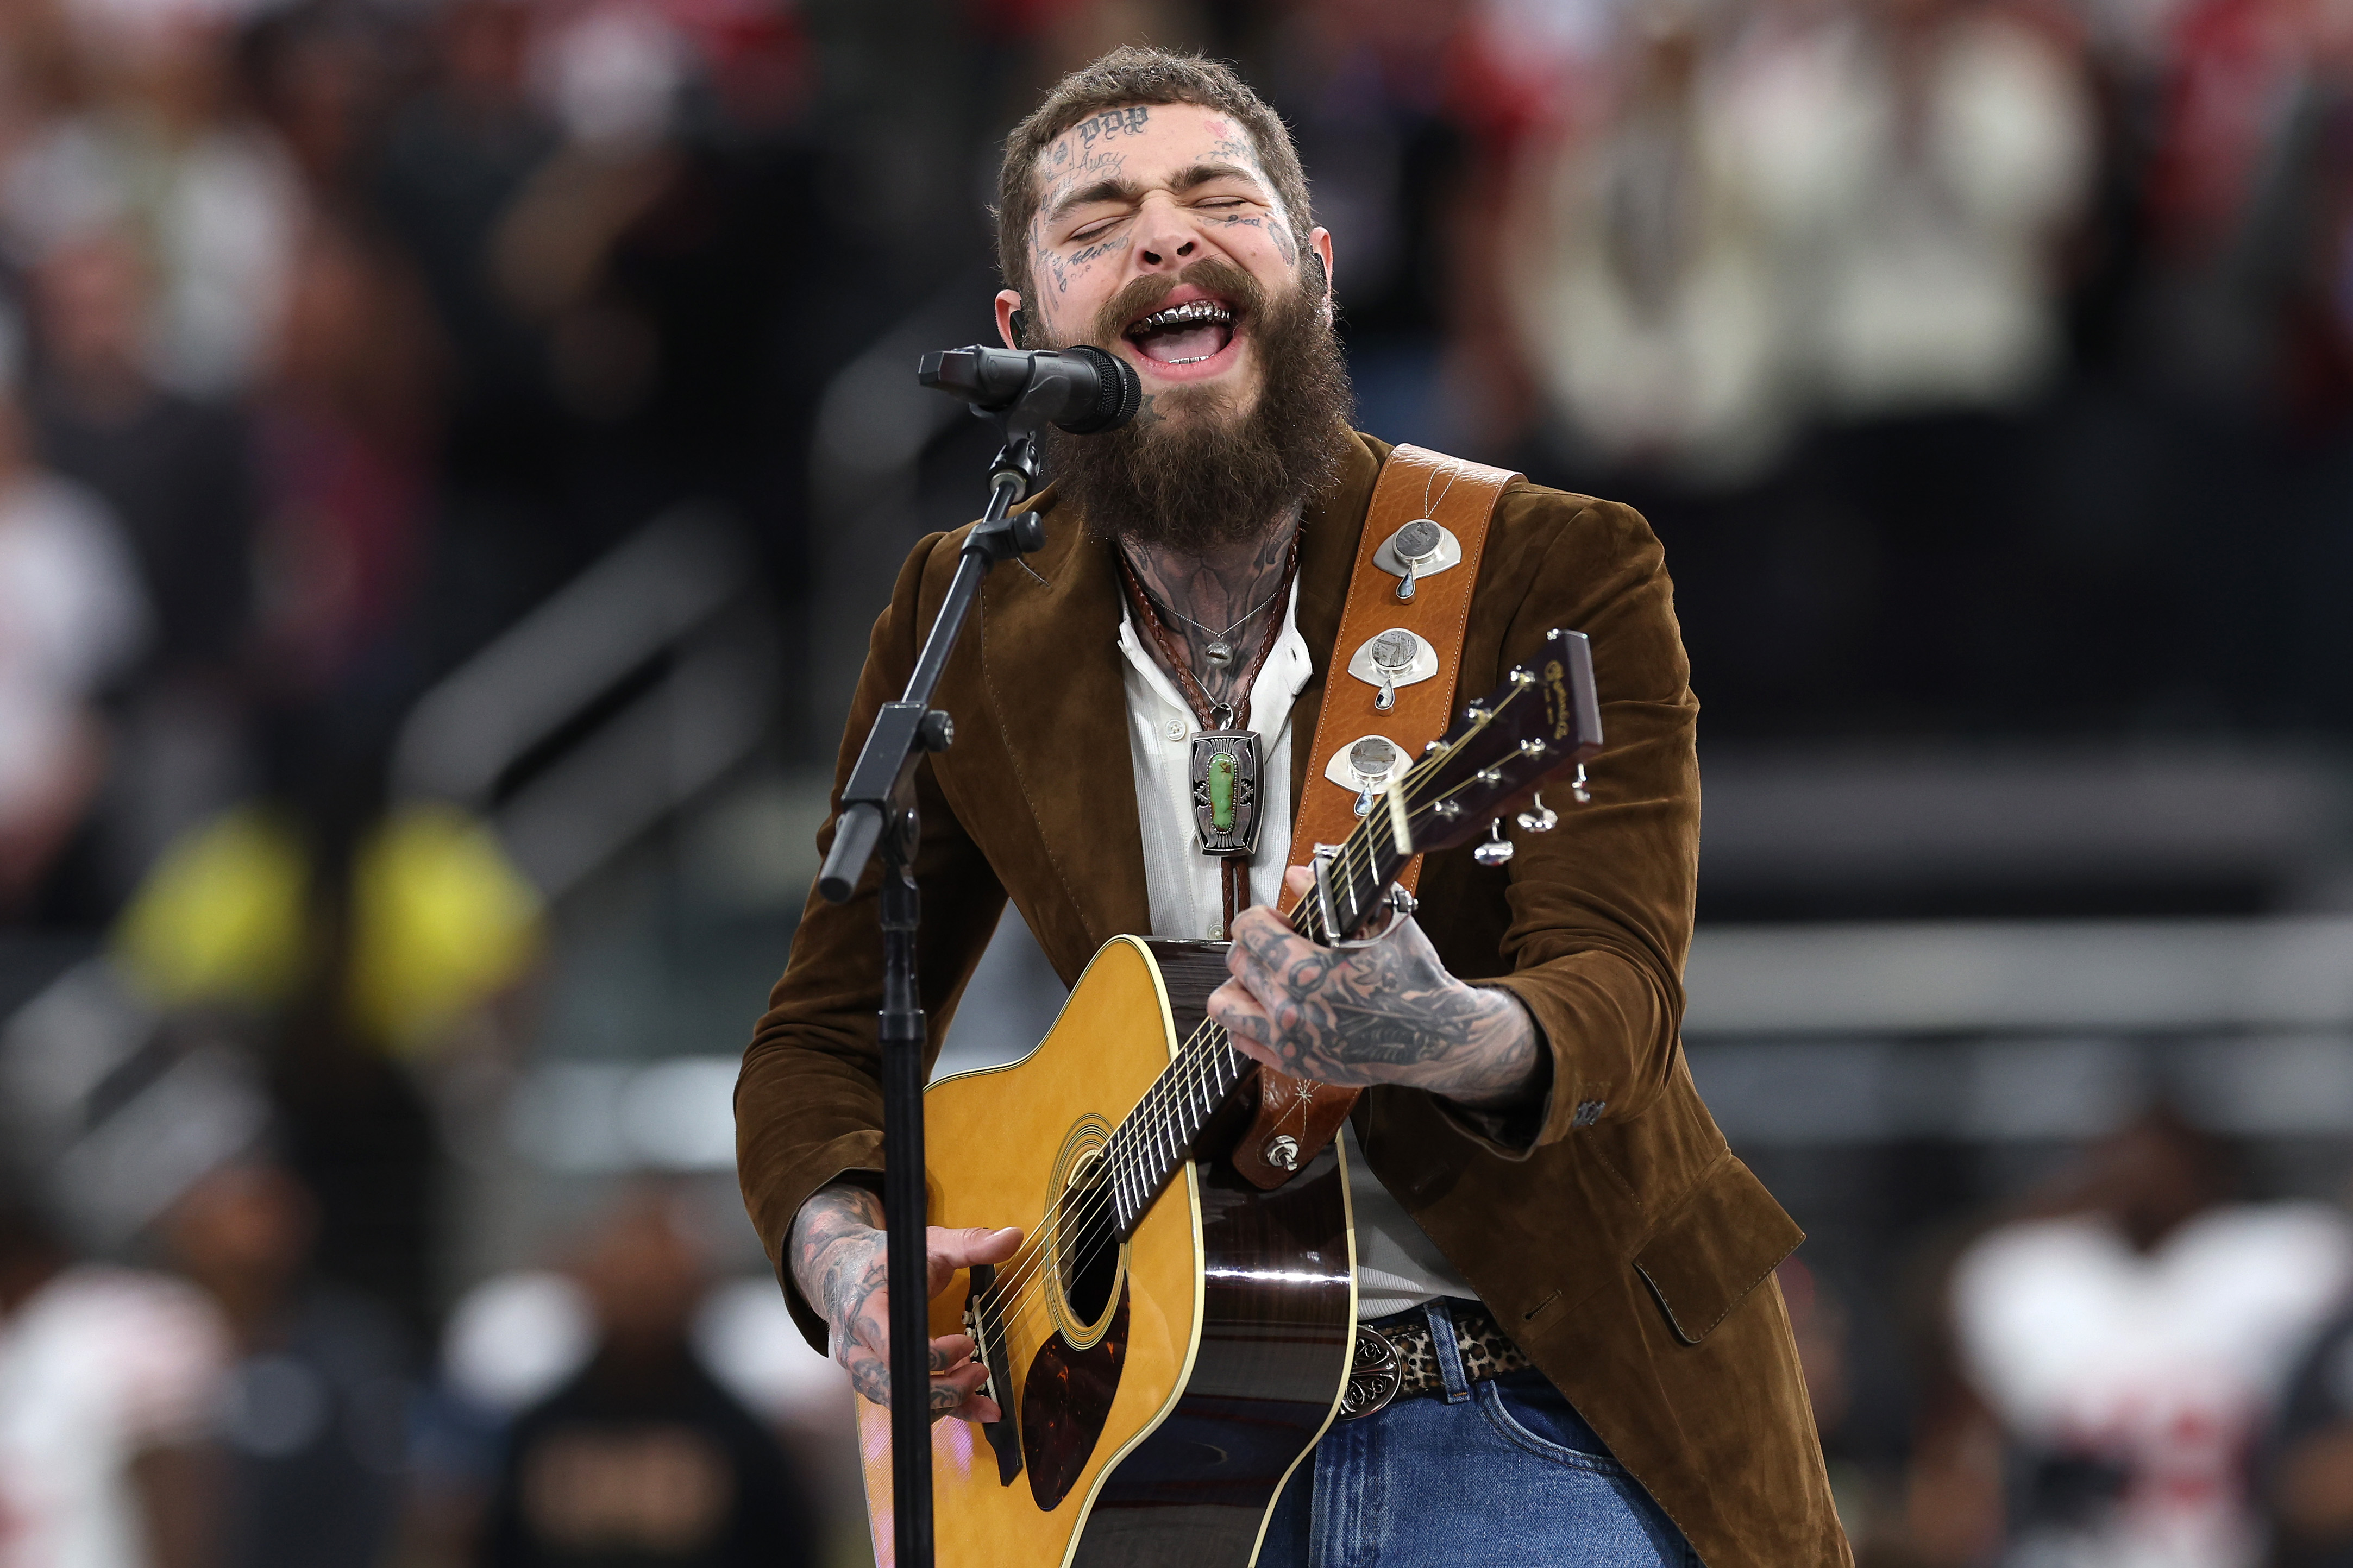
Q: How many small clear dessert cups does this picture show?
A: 0